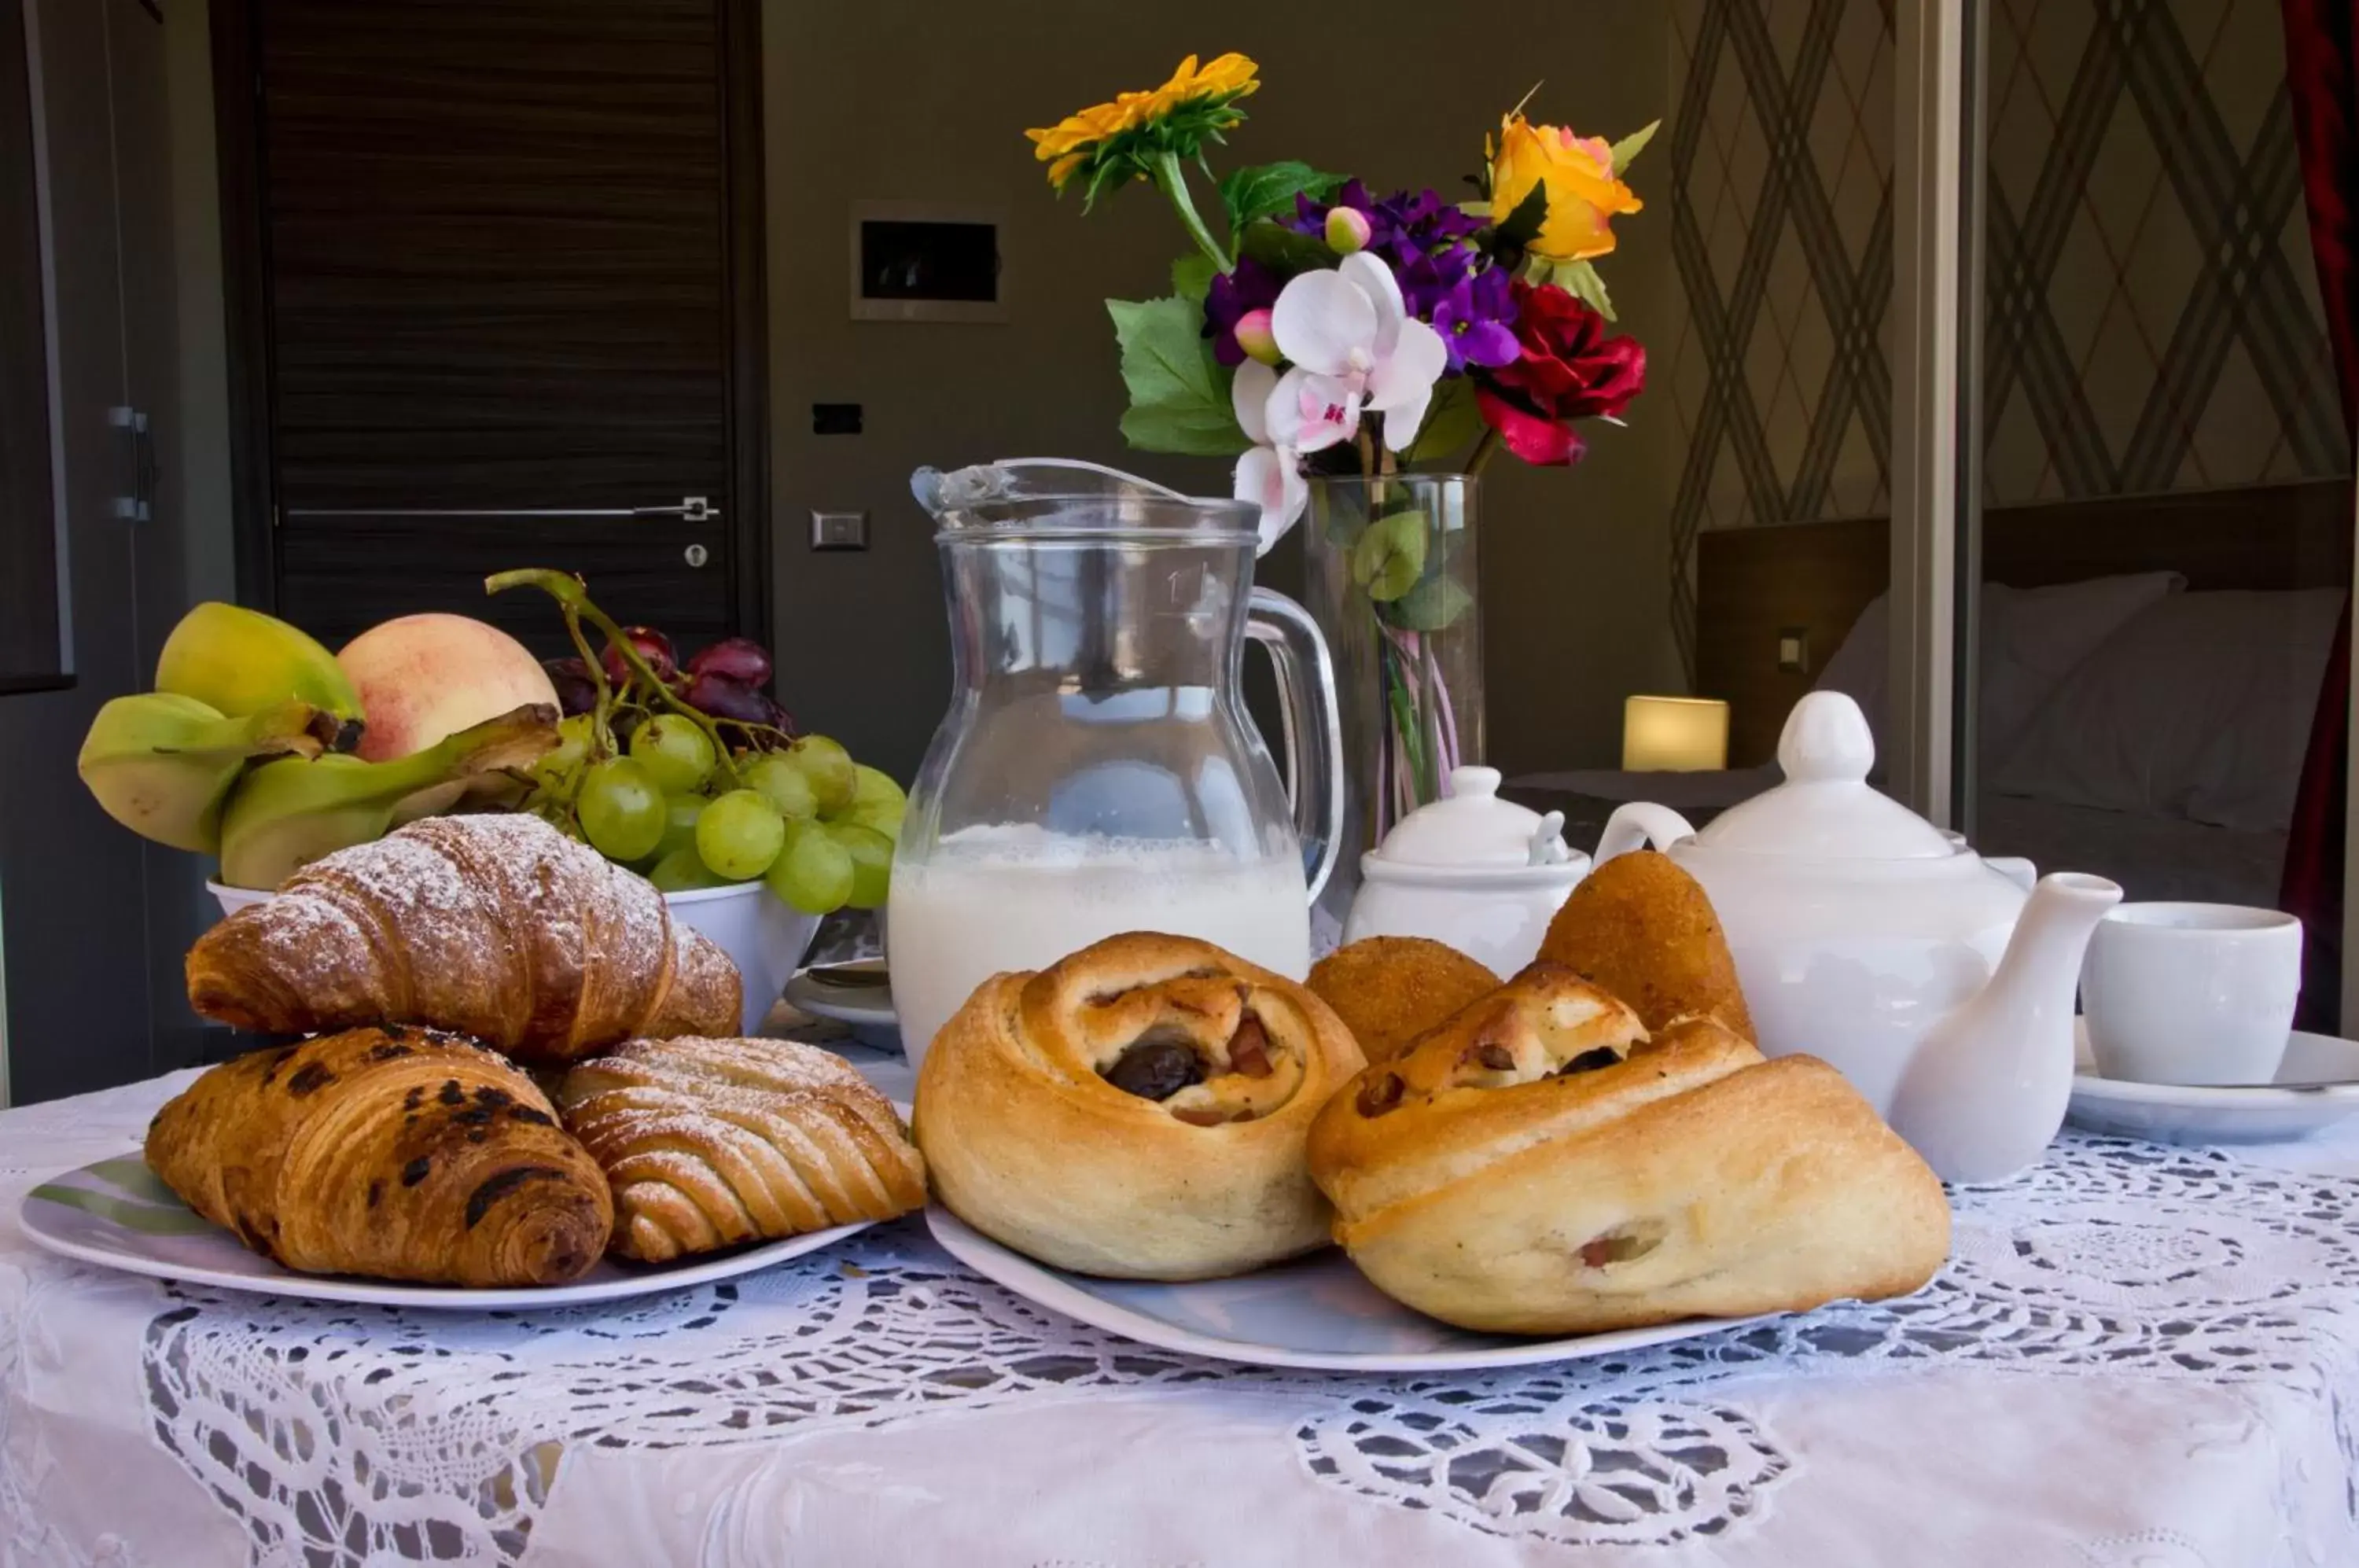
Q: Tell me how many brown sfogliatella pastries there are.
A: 1